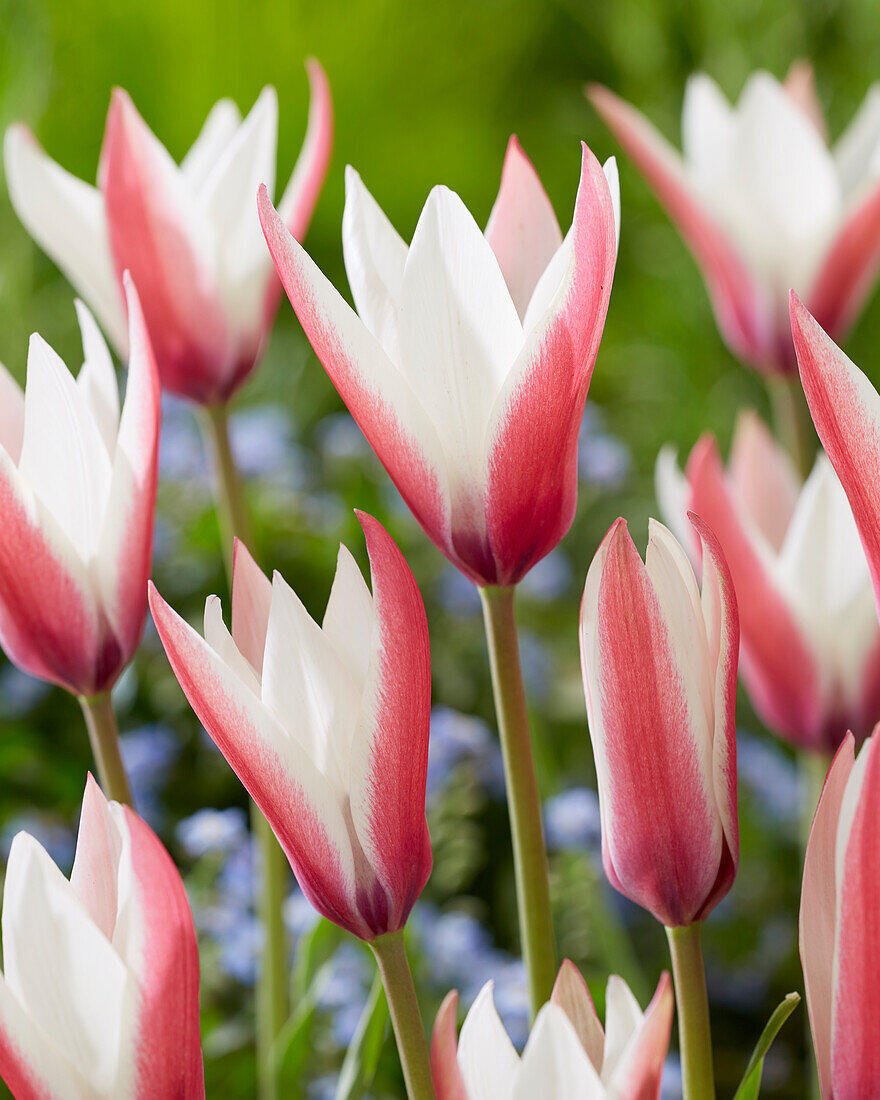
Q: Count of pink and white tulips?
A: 11